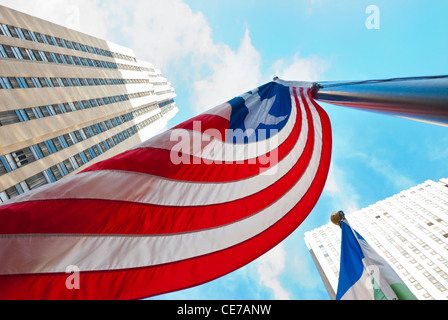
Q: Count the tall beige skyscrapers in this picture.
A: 2